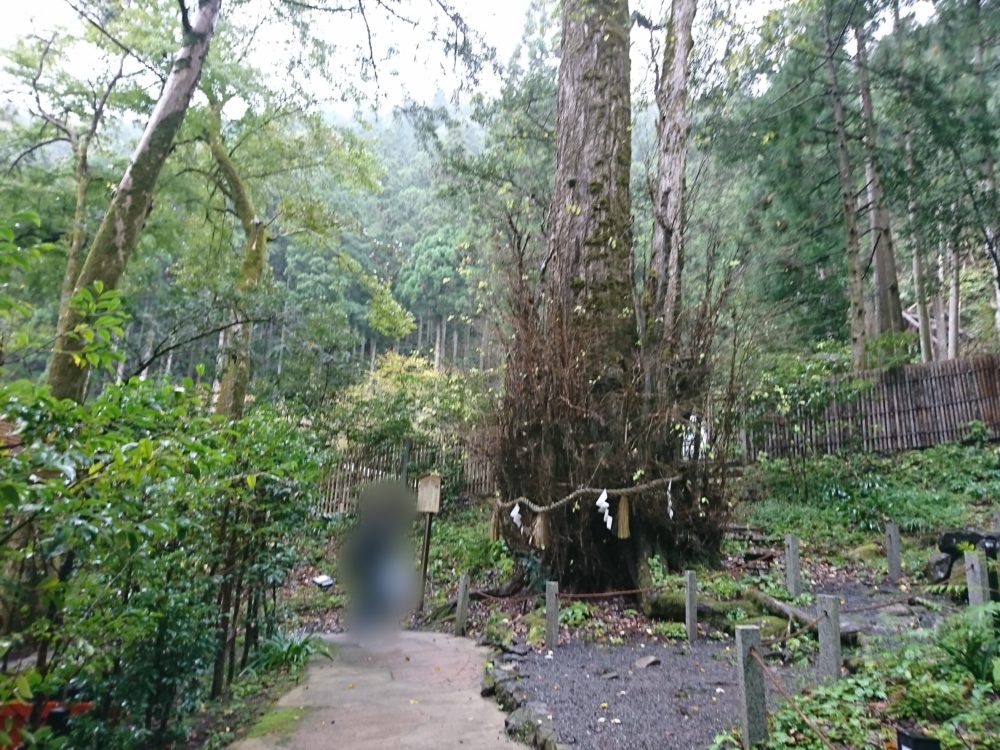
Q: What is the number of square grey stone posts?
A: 8